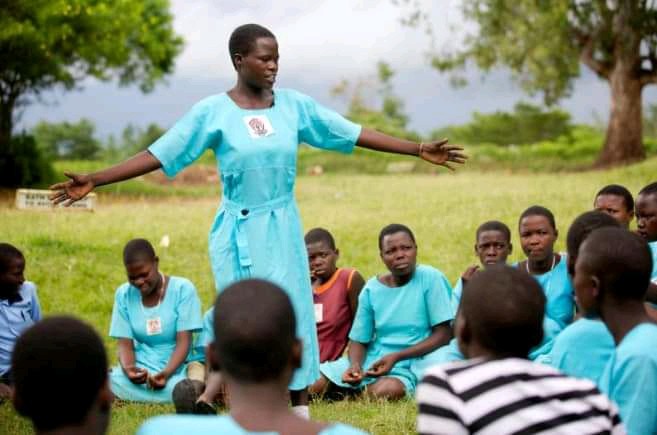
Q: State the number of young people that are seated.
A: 13